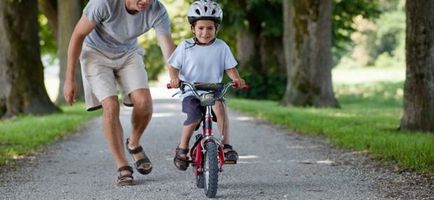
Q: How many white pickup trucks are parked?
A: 0